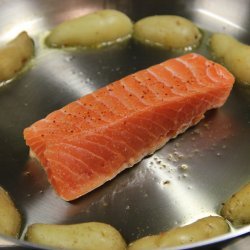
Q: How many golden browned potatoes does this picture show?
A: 8